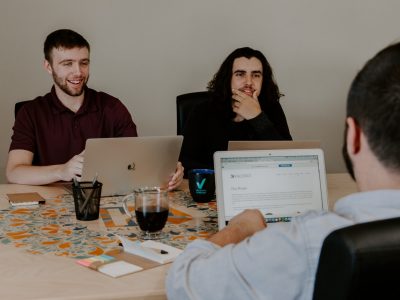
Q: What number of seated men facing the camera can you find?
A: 2